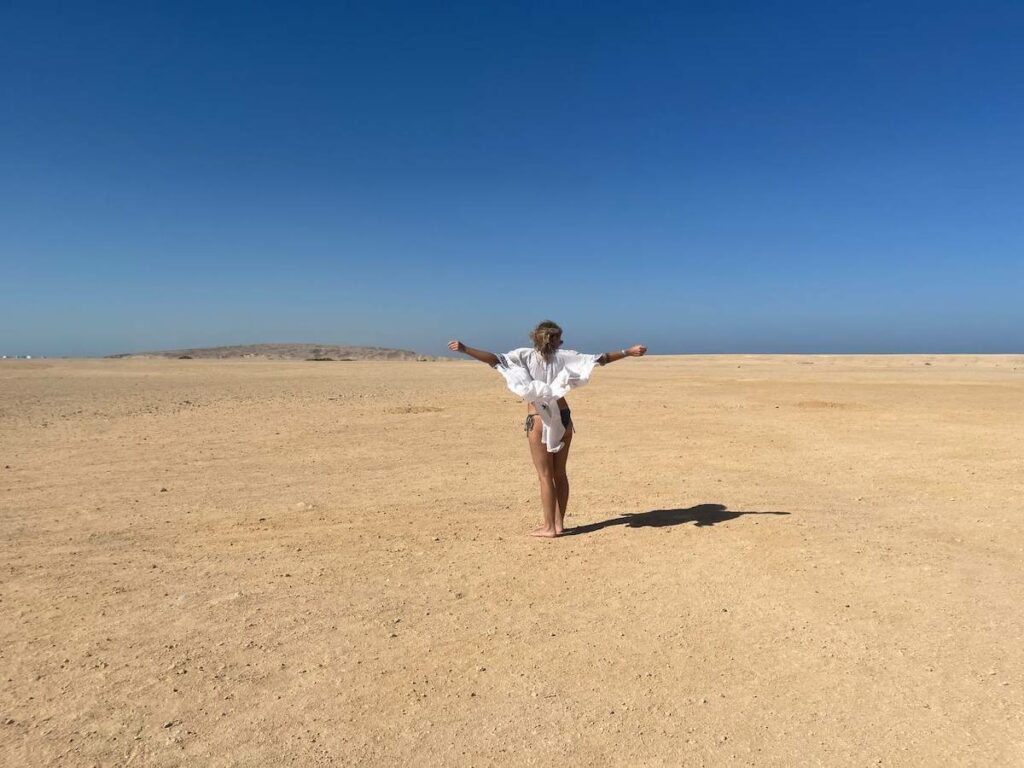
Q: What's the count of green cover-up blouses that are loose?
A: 0